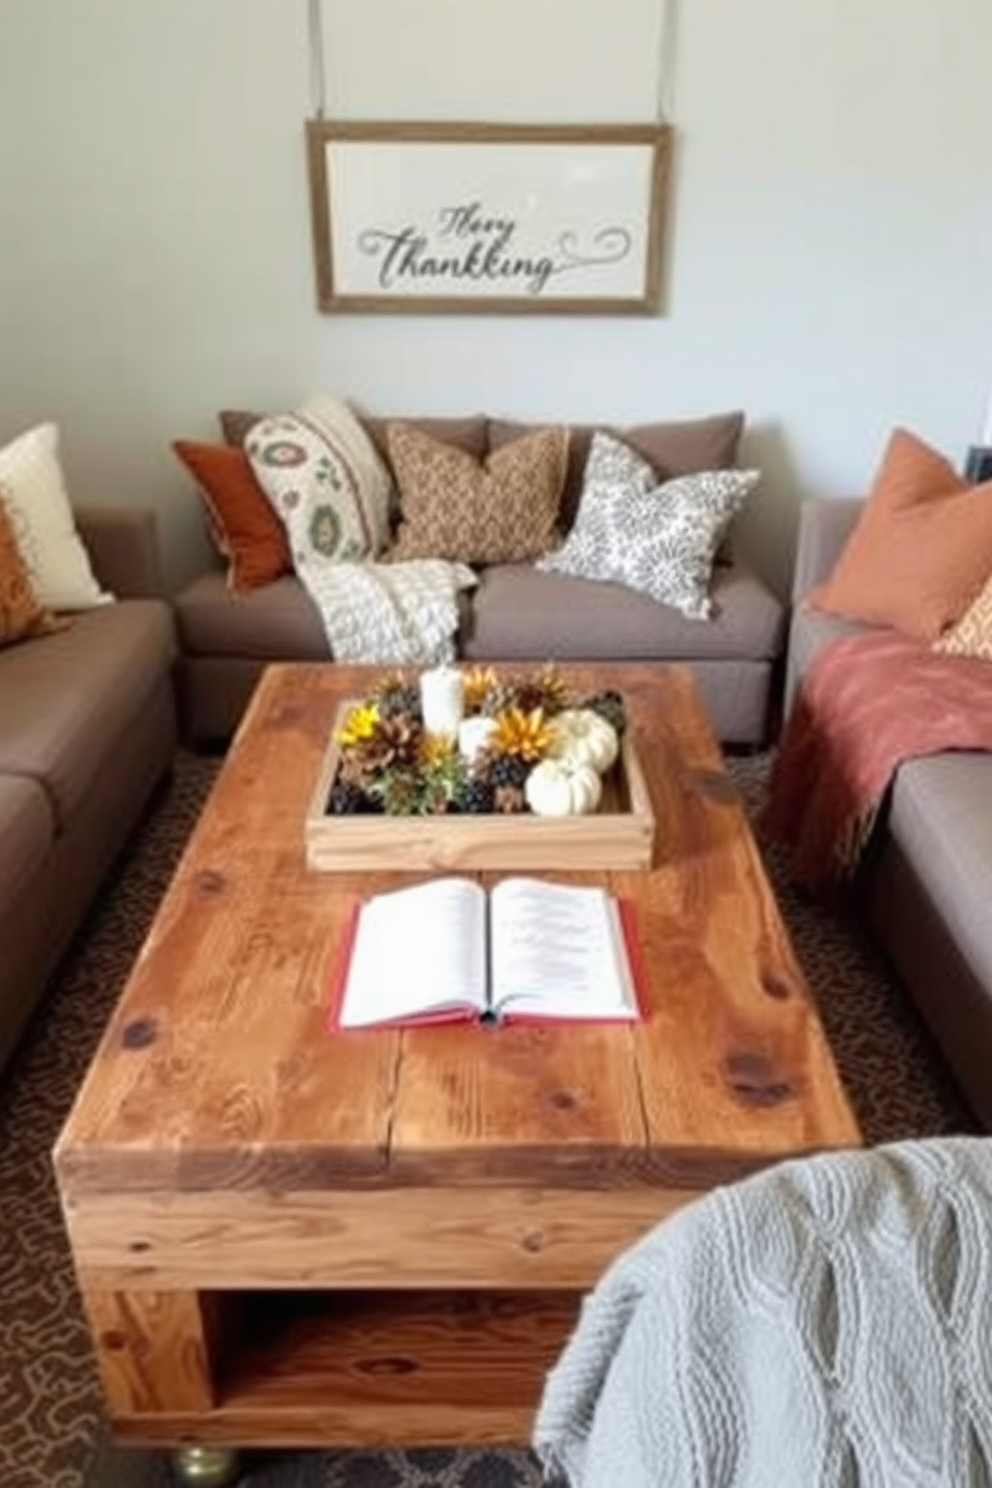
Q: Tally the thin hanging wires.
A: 2